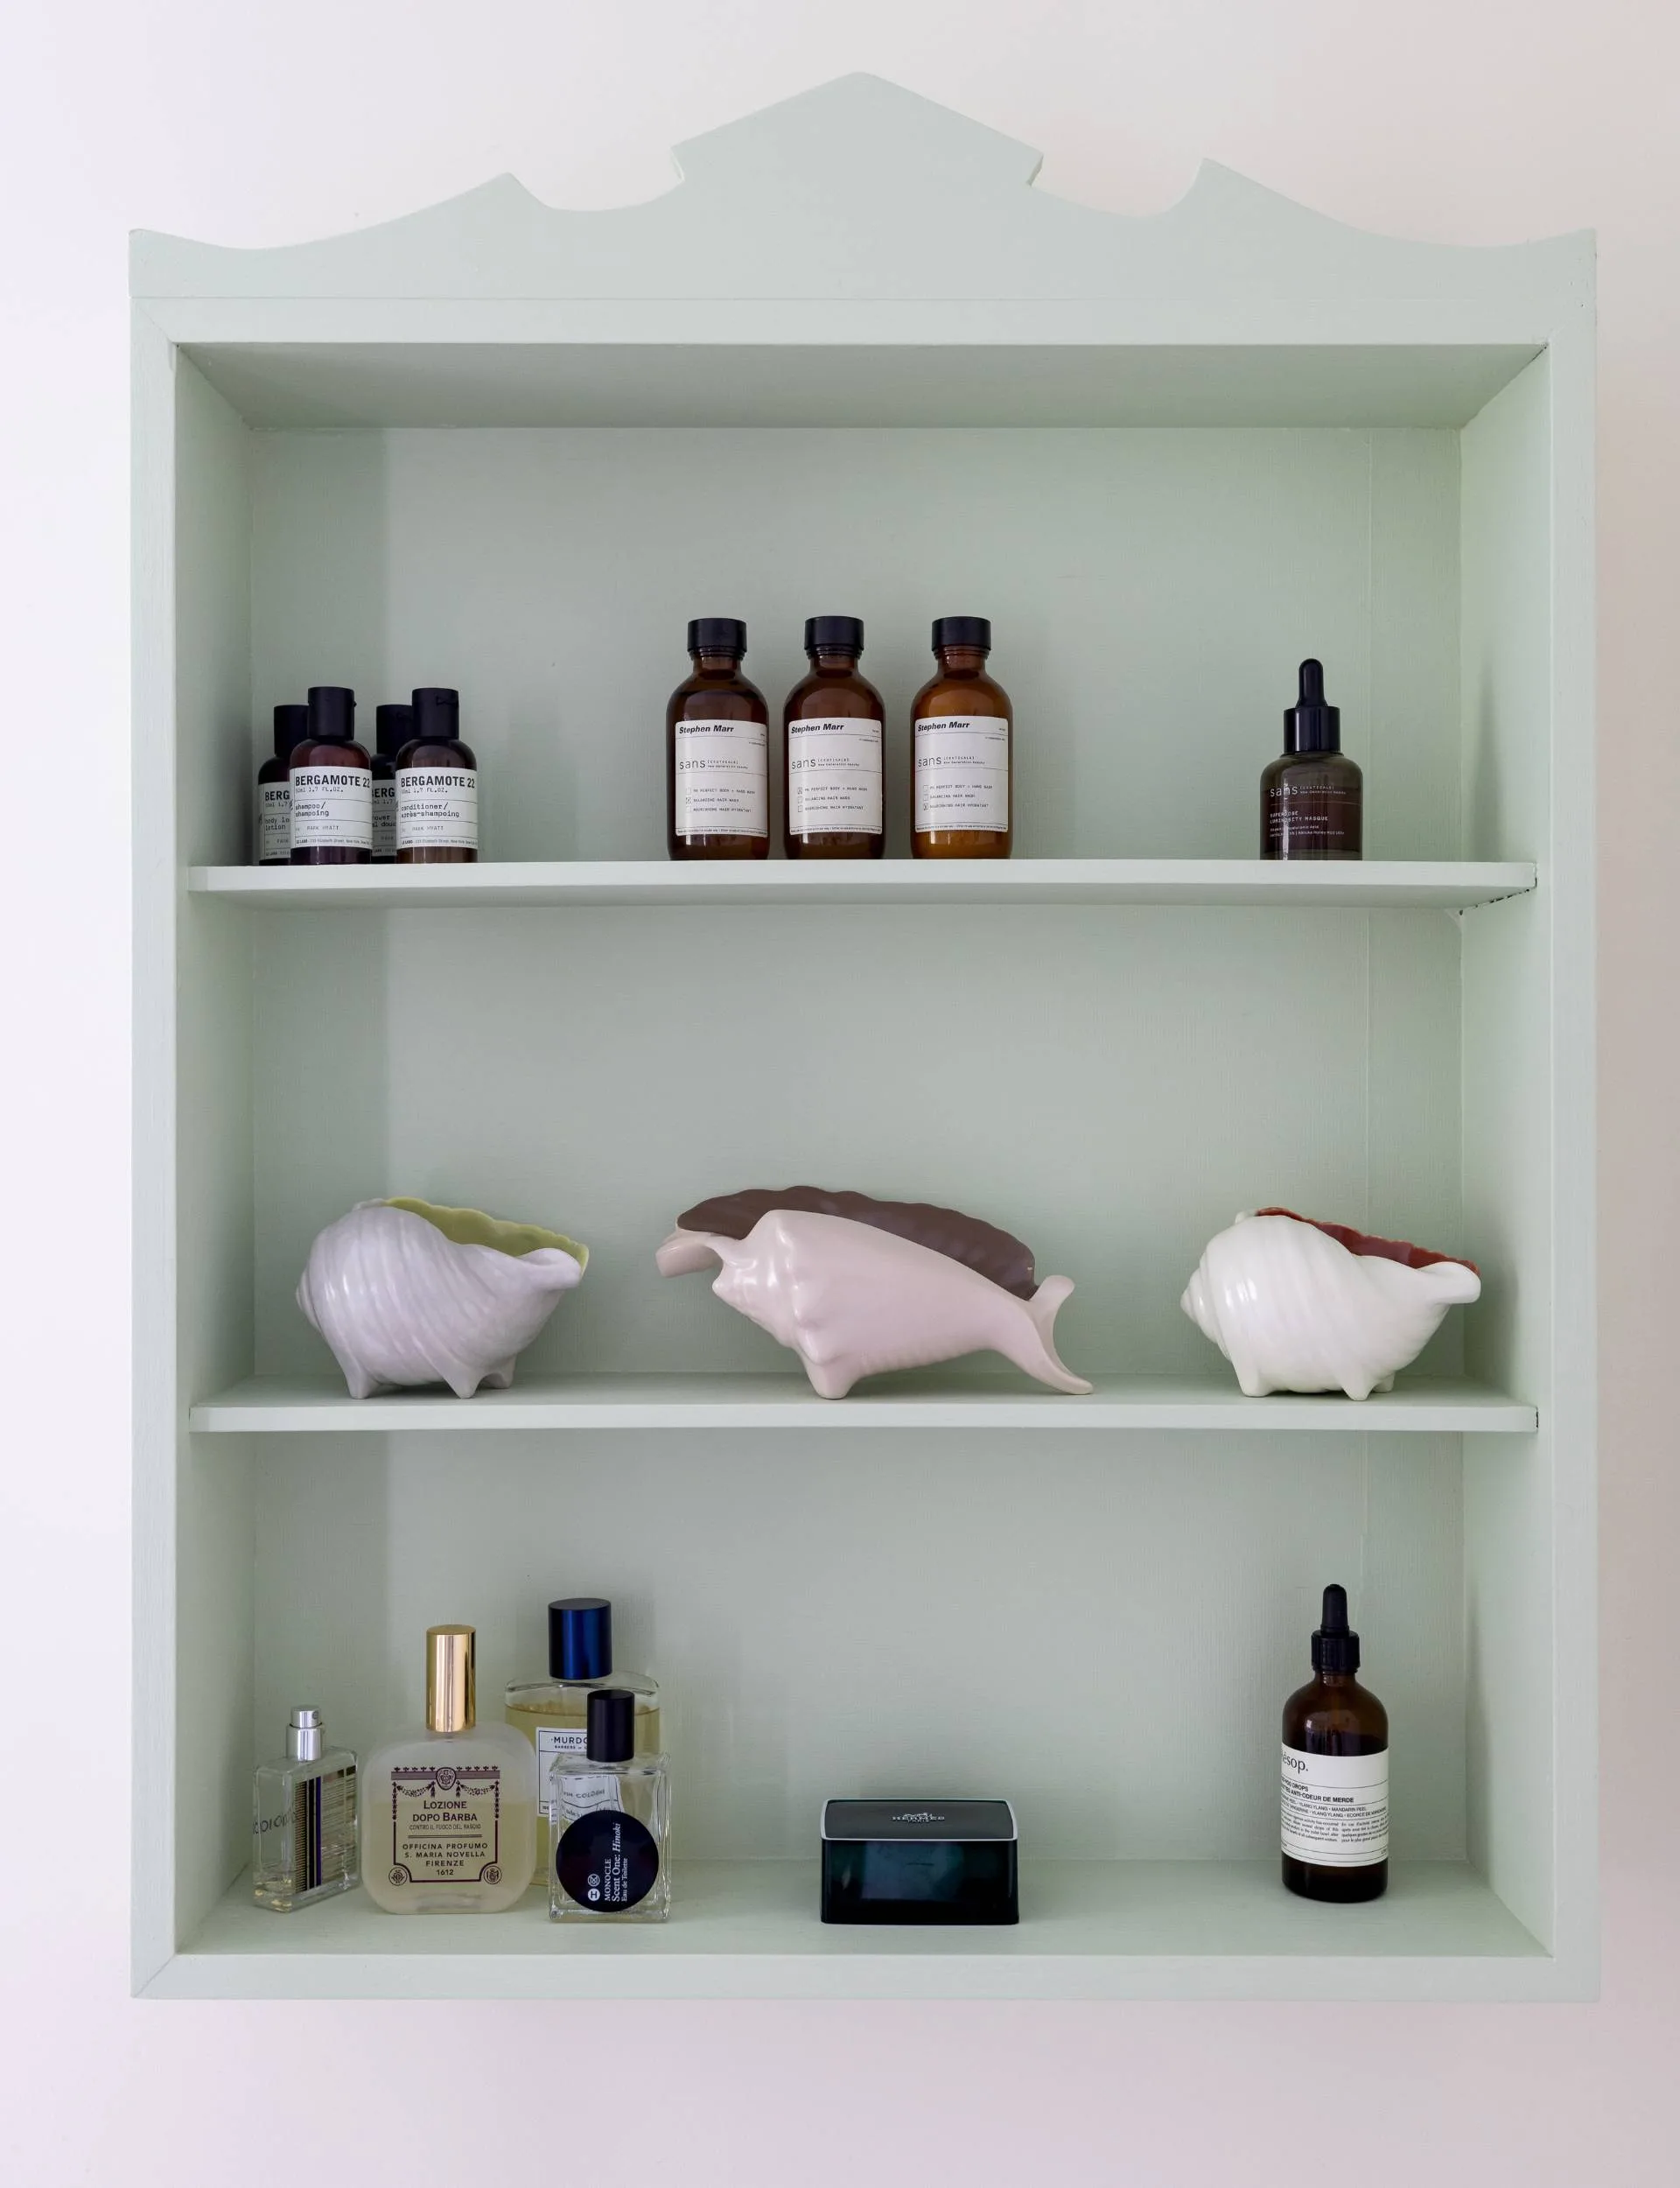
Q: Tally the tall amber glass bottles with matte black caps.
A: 3